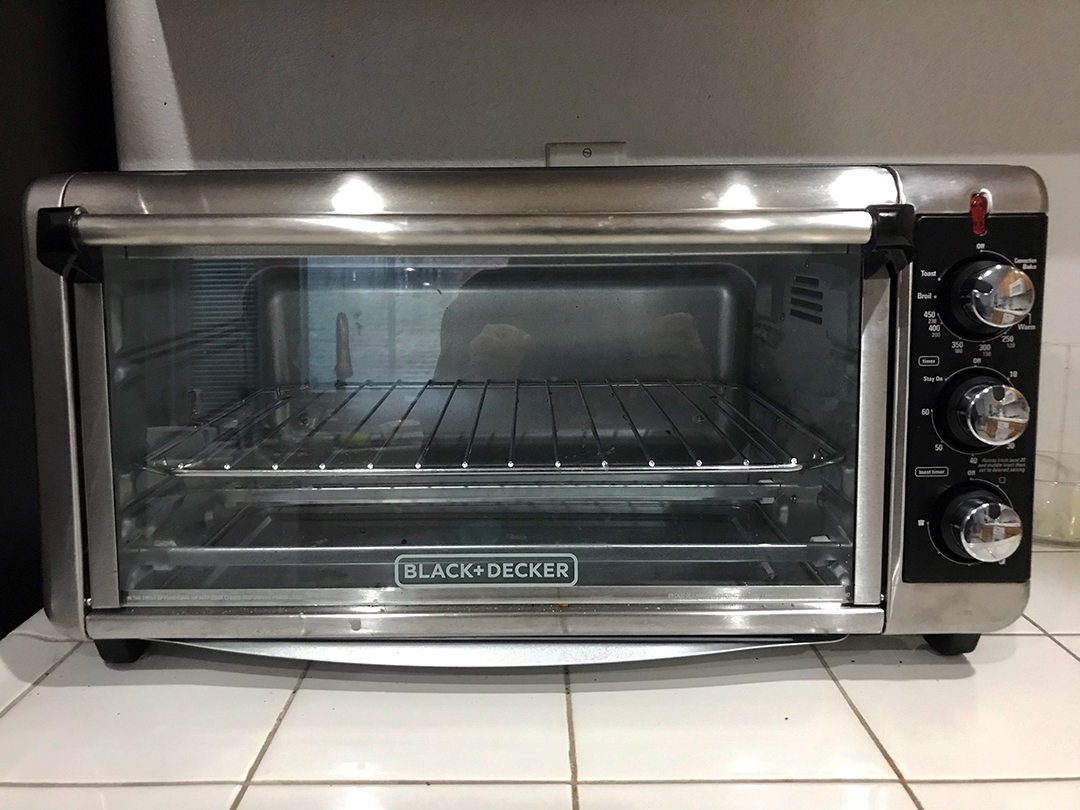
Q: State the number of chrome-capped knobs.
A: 3